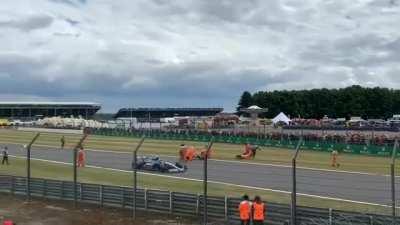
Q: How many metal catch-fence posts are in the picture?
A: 6